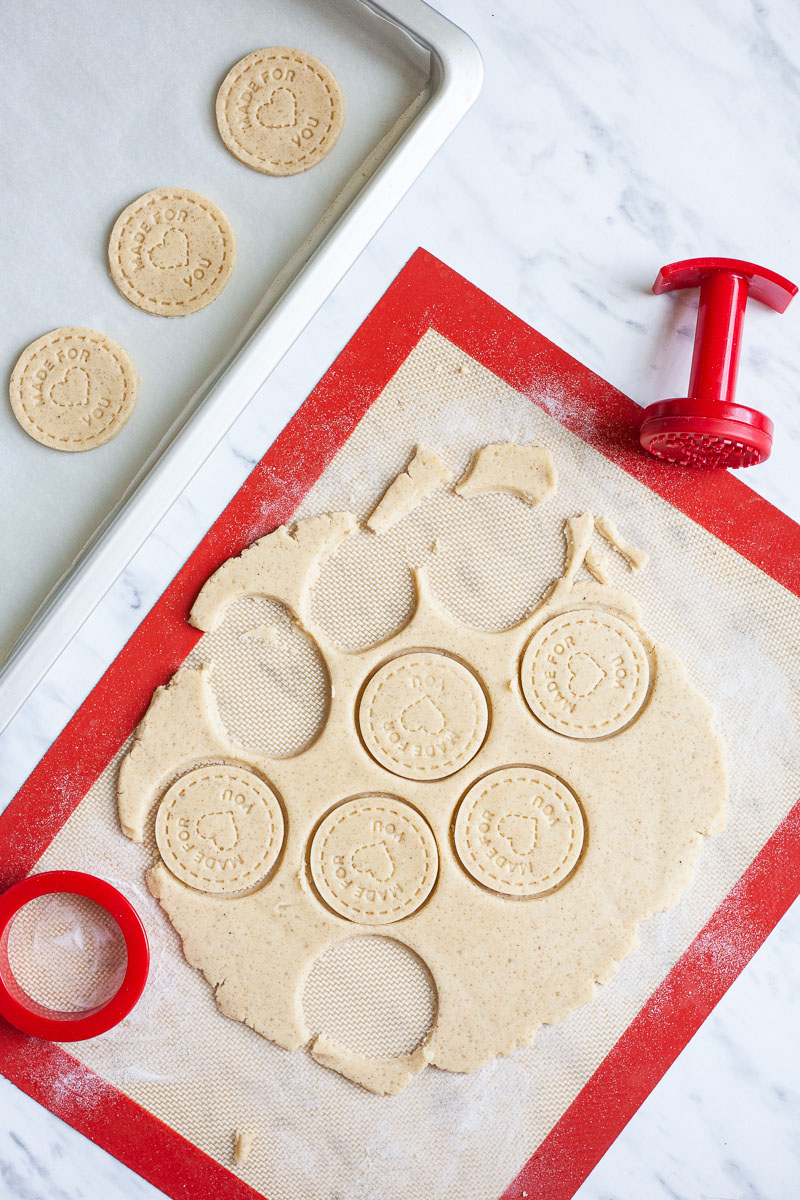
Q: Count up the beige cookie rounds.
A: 8